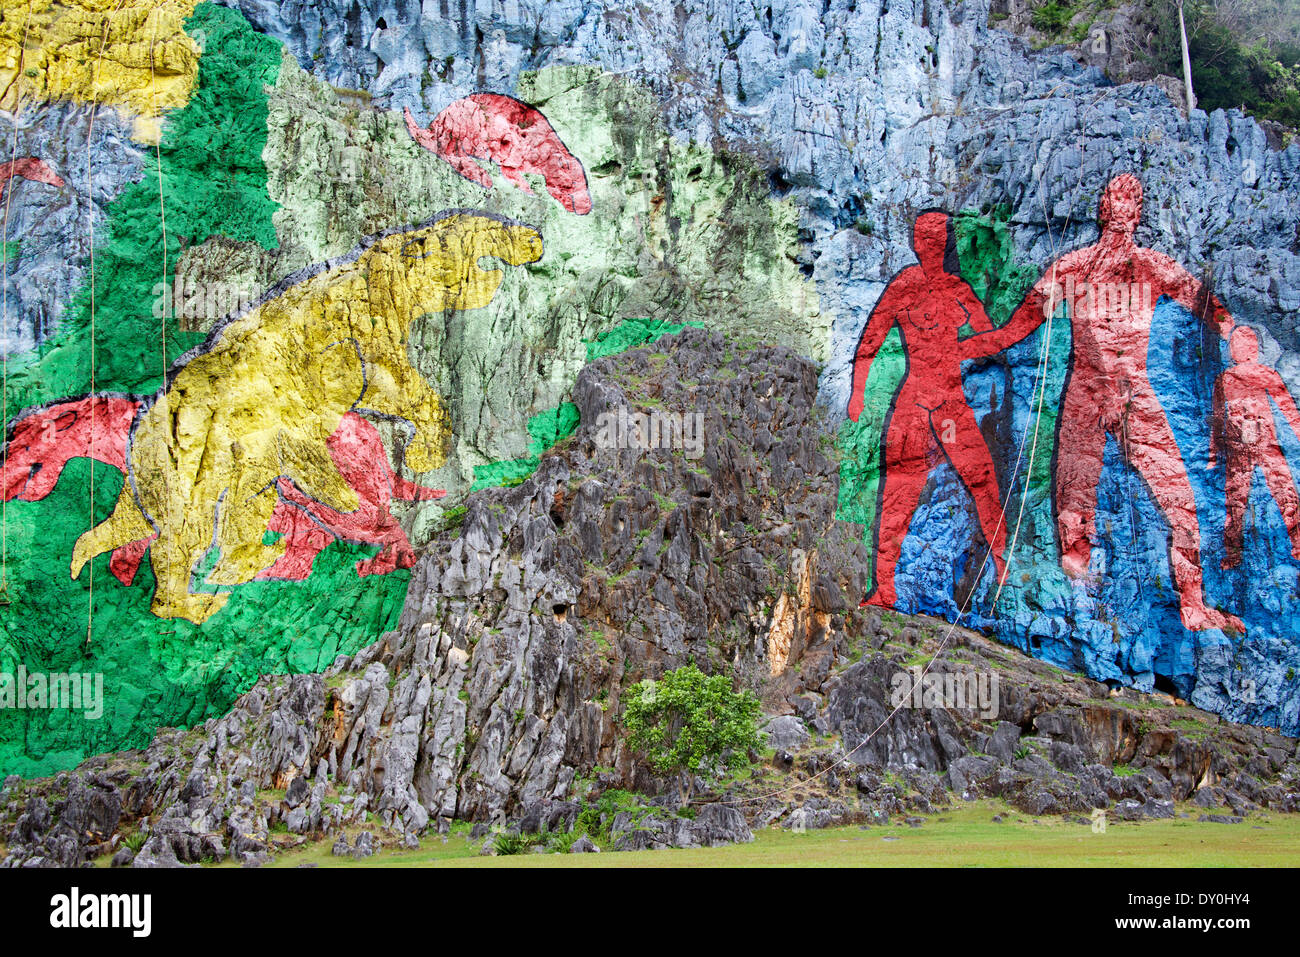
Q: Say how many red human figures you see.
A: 3